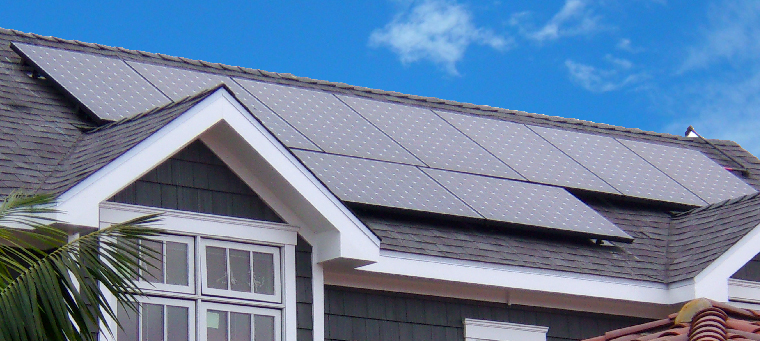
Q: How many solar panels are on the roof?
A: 9